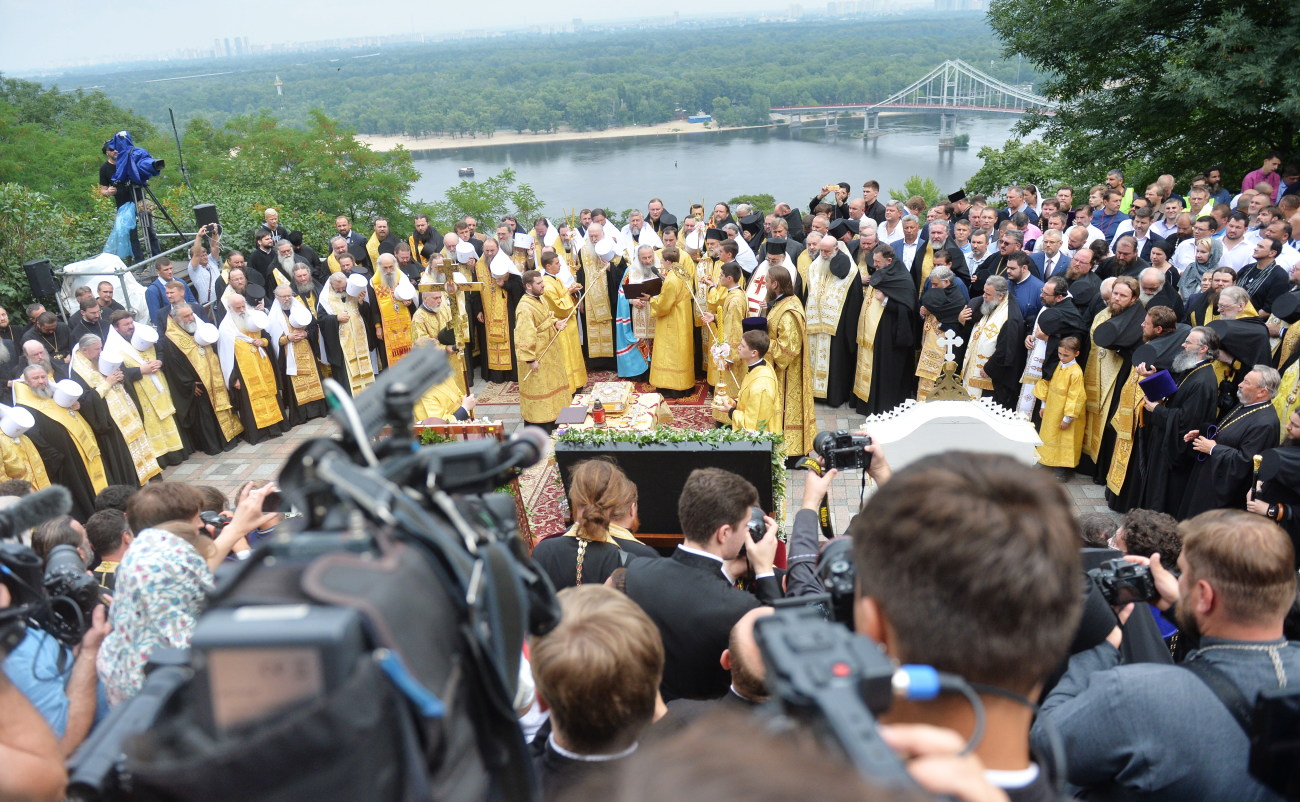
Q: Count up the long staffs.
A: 2